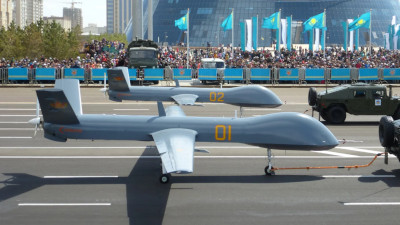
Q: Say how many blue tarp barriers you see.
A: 15